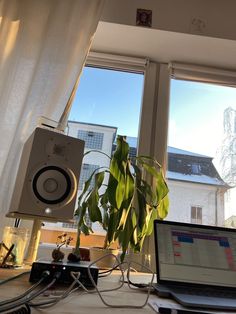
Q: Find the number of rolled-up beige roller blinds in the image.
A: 2